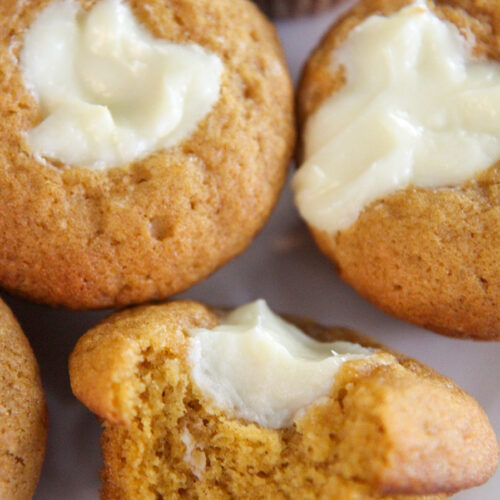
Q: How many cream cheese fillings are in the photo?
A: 3